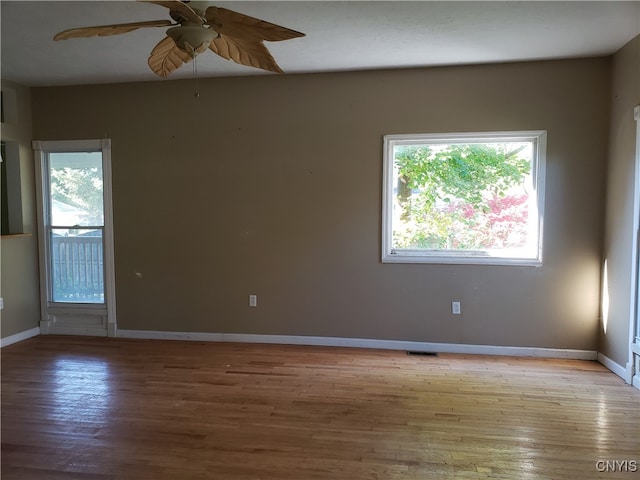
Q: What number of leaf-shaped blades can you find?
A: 5